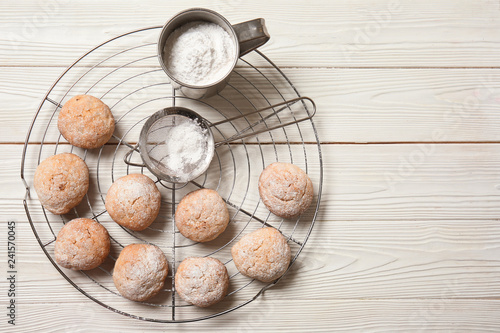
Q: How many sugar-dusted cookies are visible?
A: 9